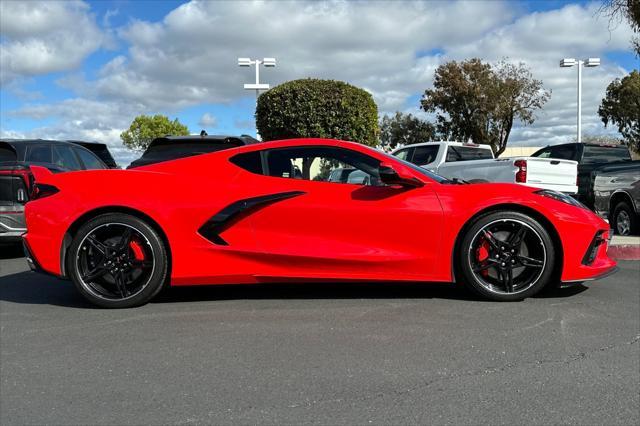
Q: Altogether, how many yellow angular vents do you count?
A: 0